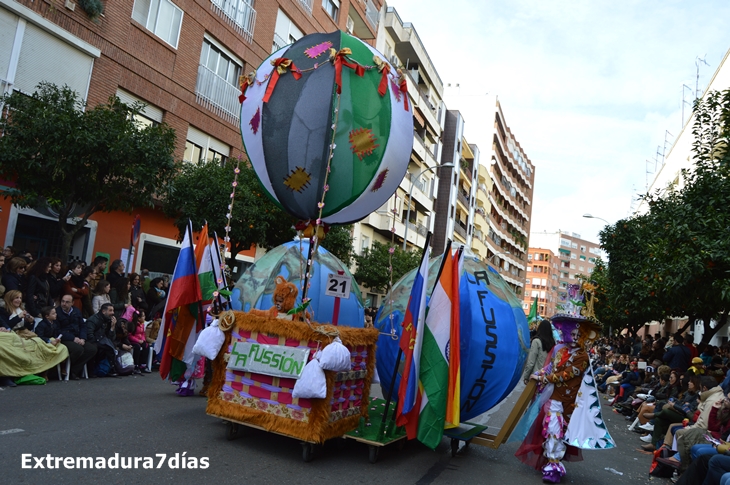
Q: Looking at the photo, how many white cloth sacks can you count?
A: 3